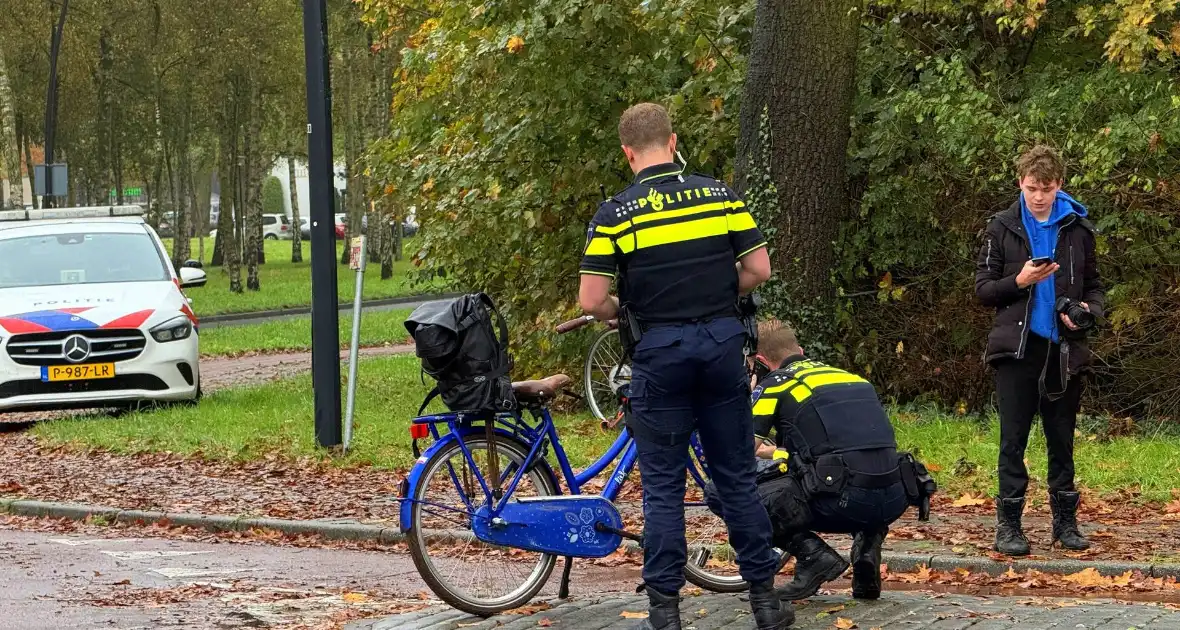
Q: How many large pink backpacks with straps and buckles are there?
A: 0